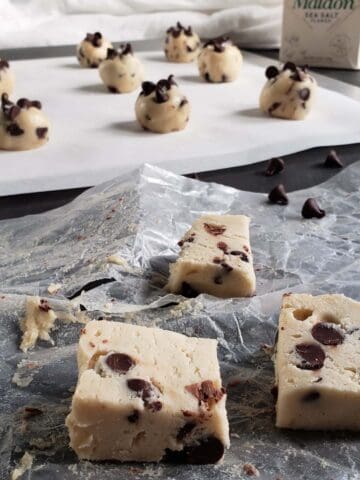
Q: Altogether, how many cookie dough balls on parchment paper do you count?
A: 8